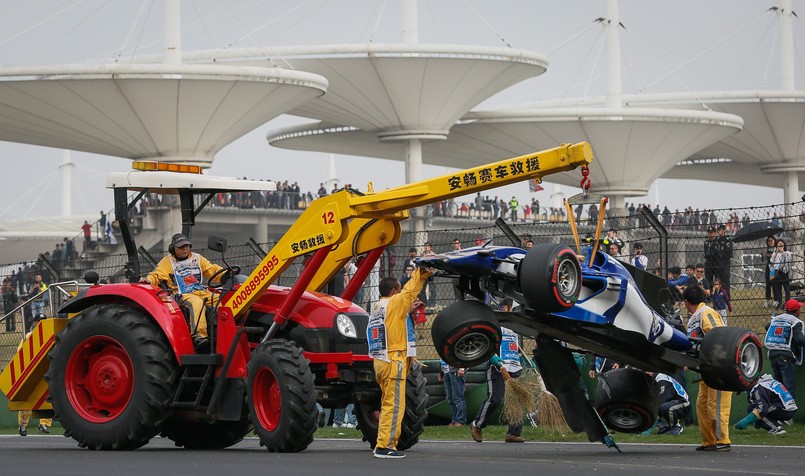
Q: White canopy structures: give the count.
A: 4